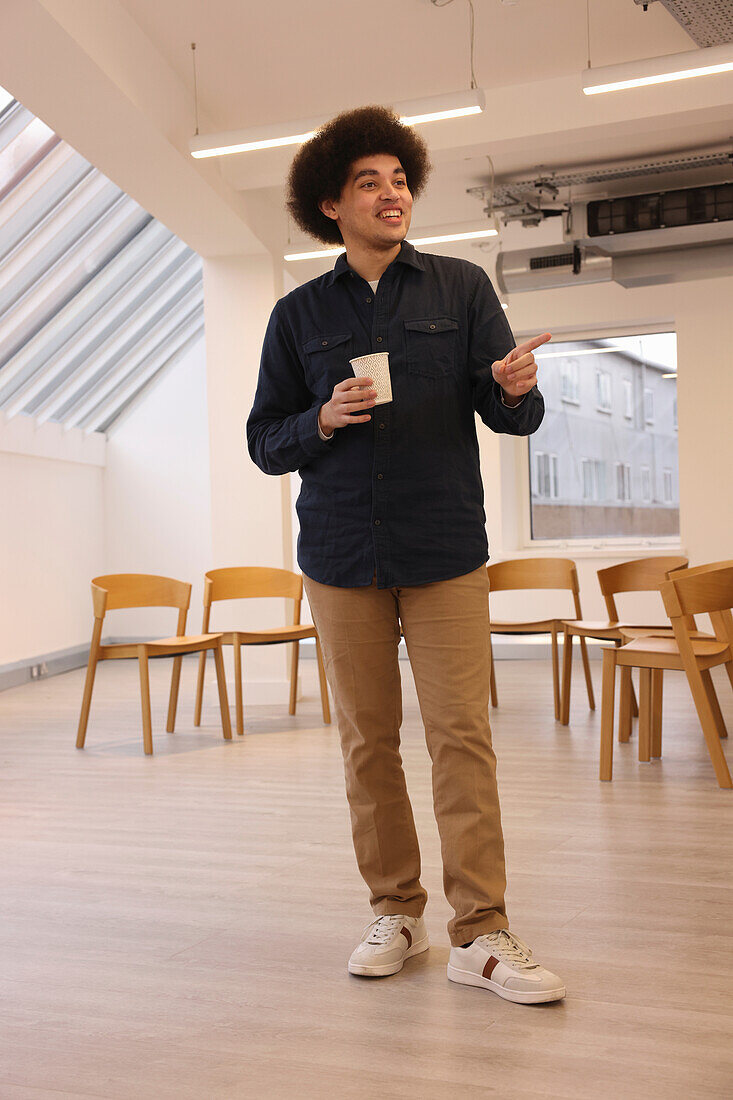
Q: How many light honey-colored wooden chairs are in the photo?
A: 6